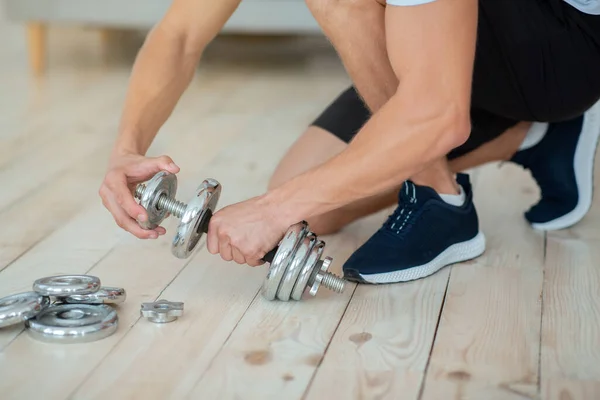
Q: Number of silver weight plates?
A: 9